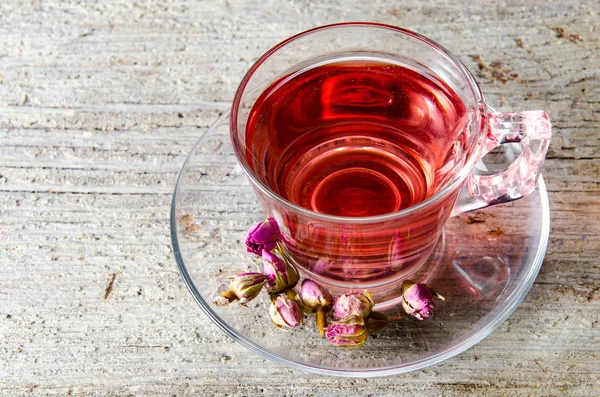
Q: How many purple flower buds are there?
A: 8